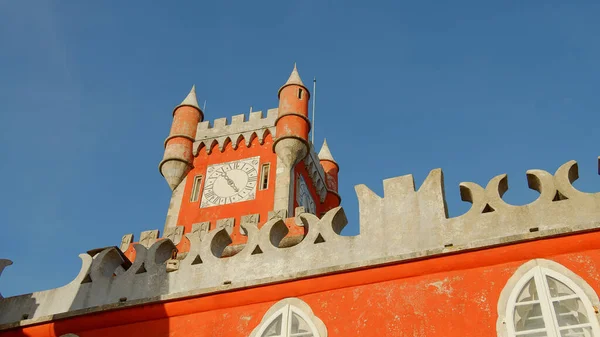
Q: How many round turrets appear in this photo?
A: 3